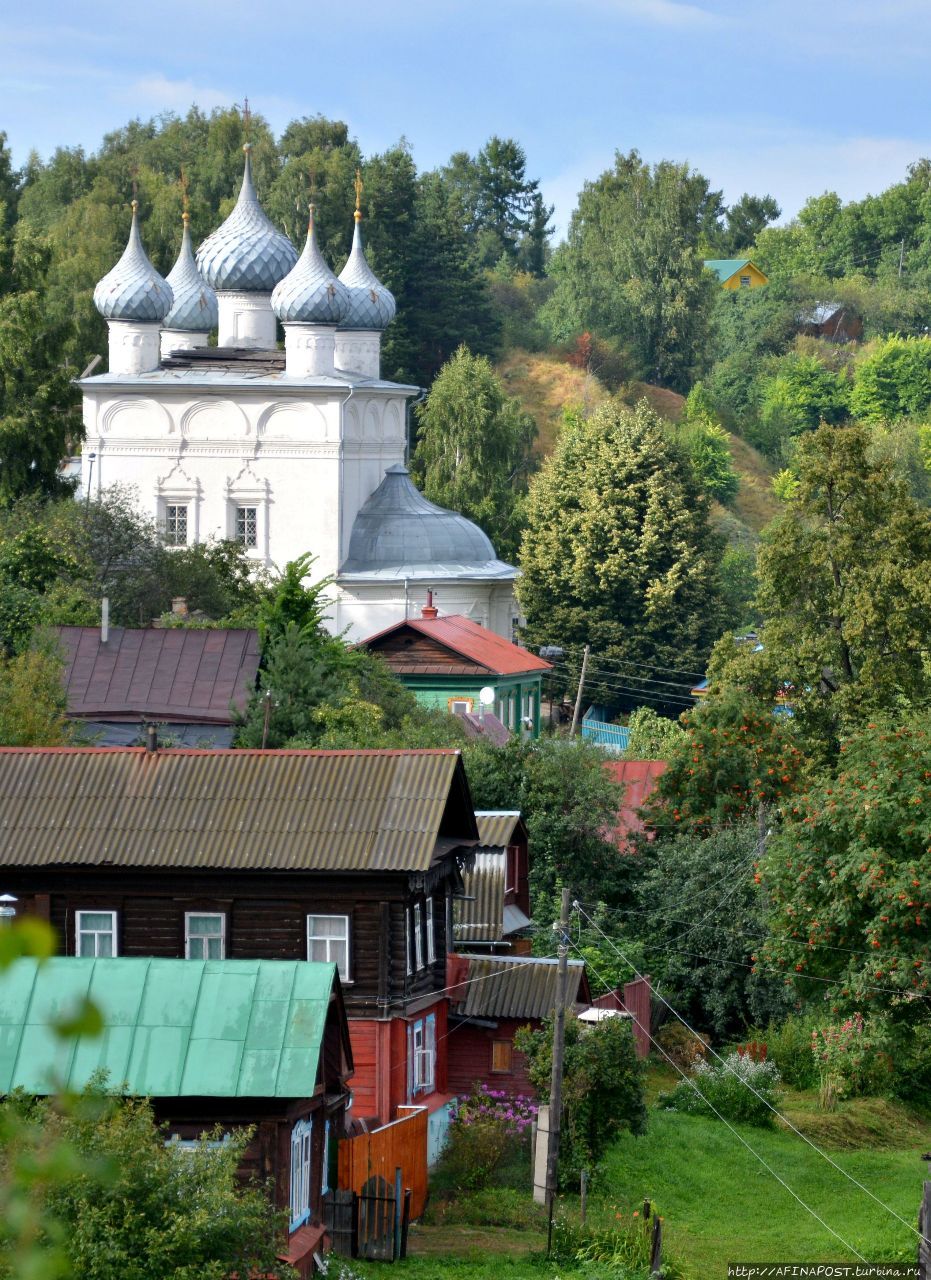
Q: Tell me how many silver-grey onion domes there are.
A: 5